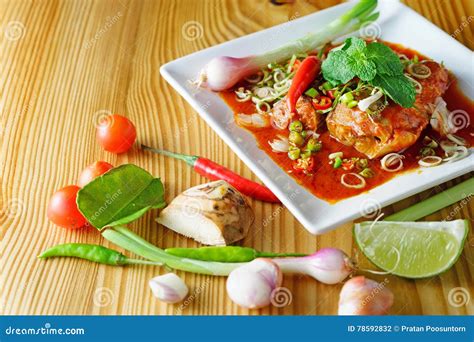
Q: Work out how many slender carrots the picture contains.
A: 0